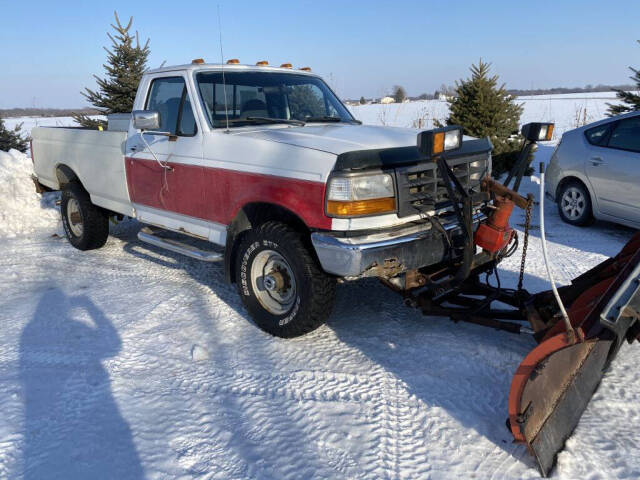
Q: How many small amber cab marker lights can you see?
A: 5